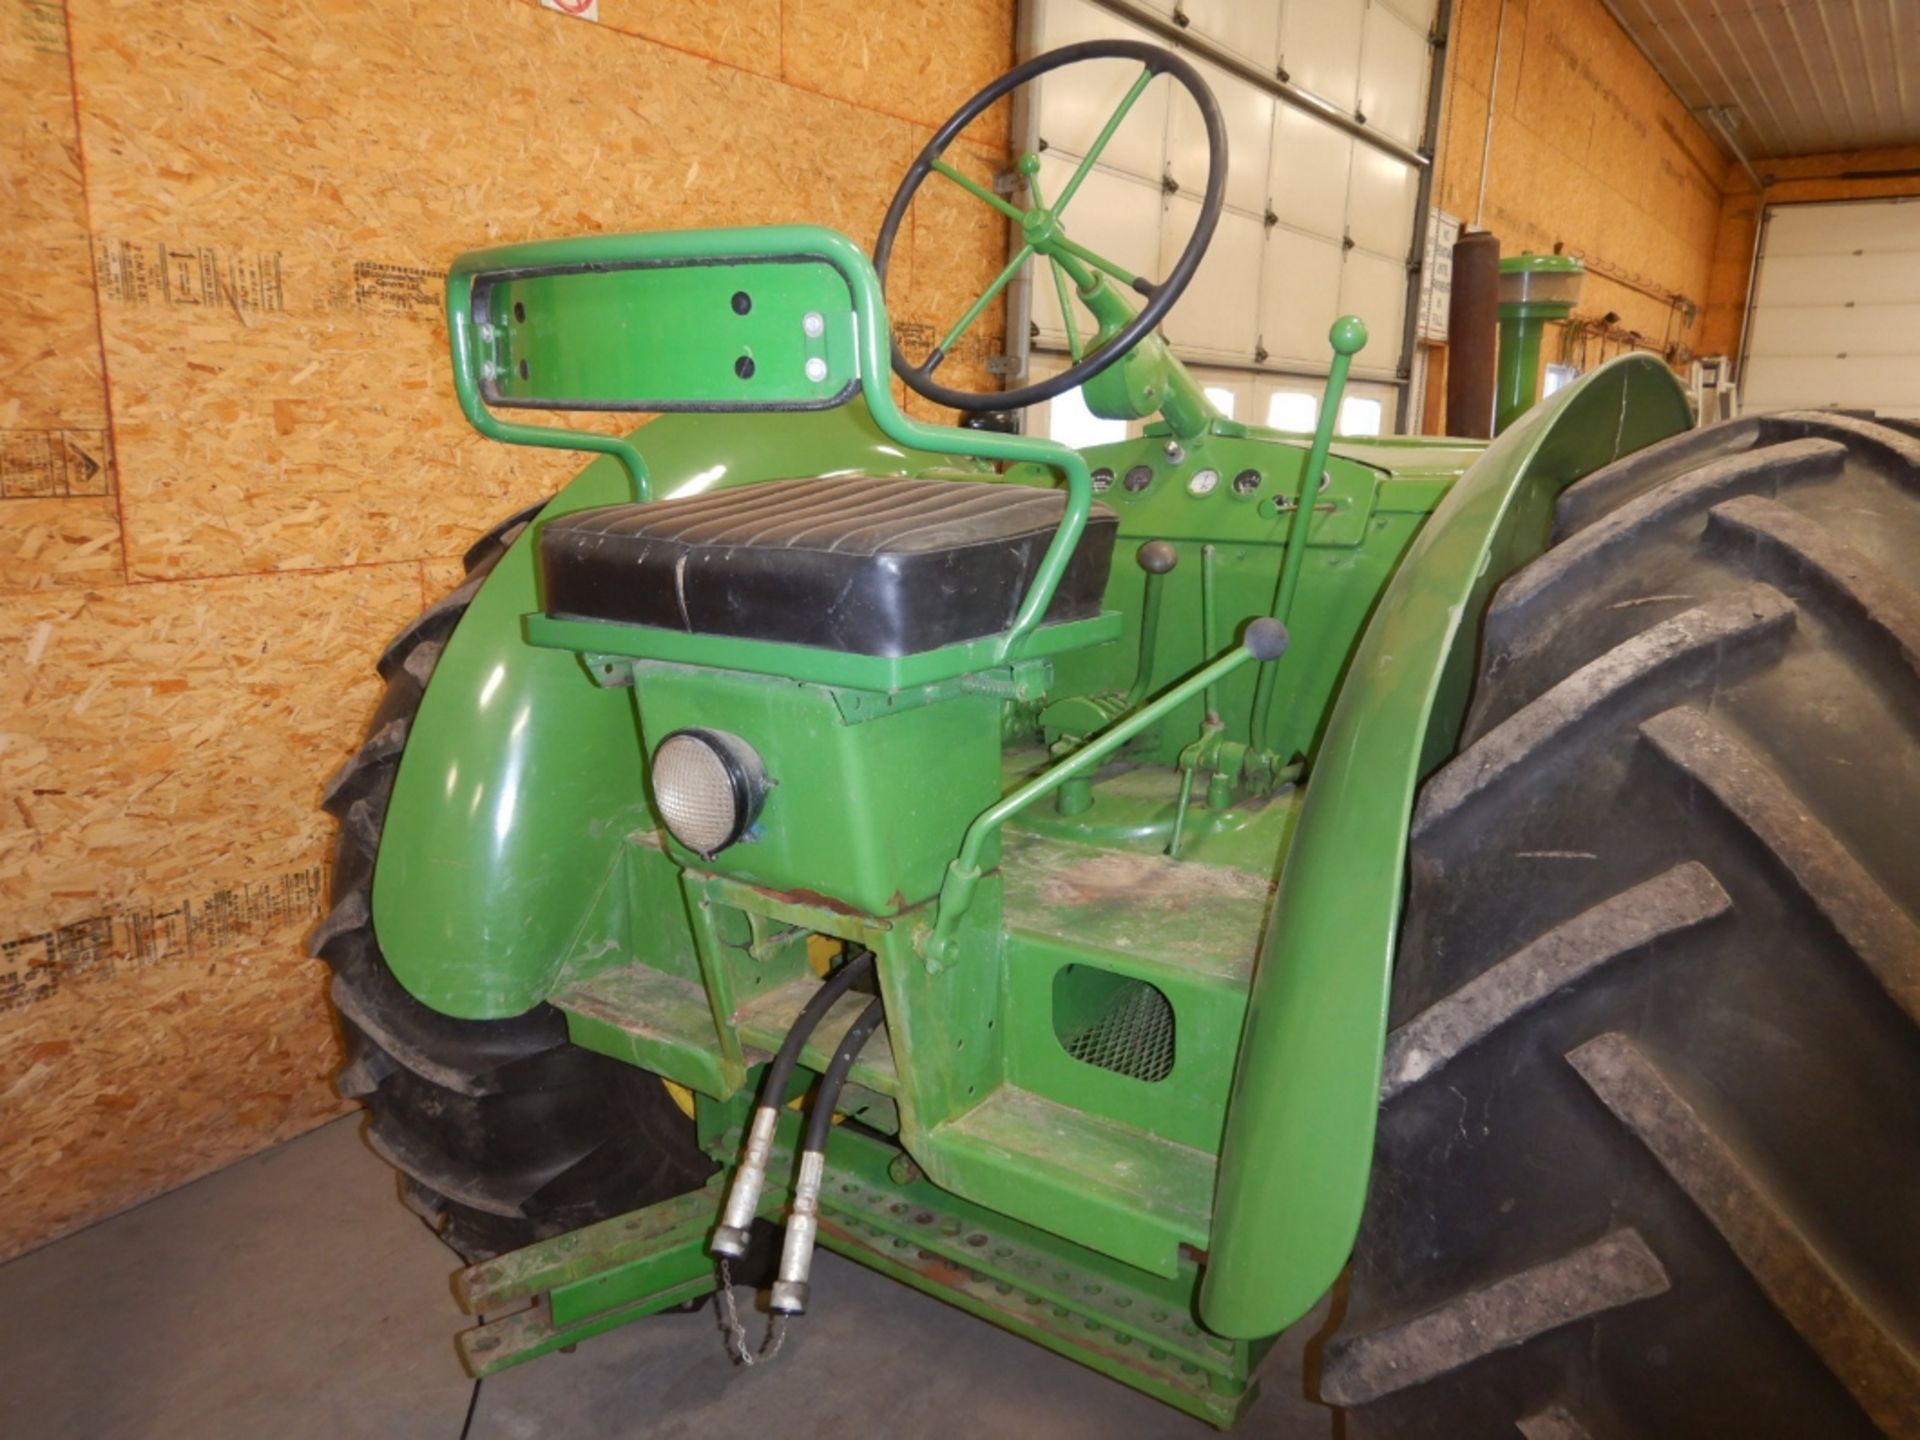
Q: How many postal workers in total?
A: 0